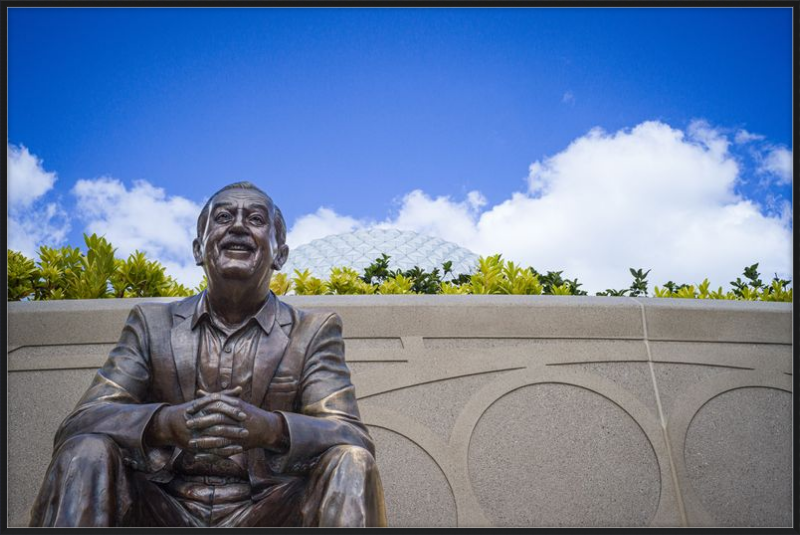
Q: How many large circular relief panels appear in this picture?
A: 3